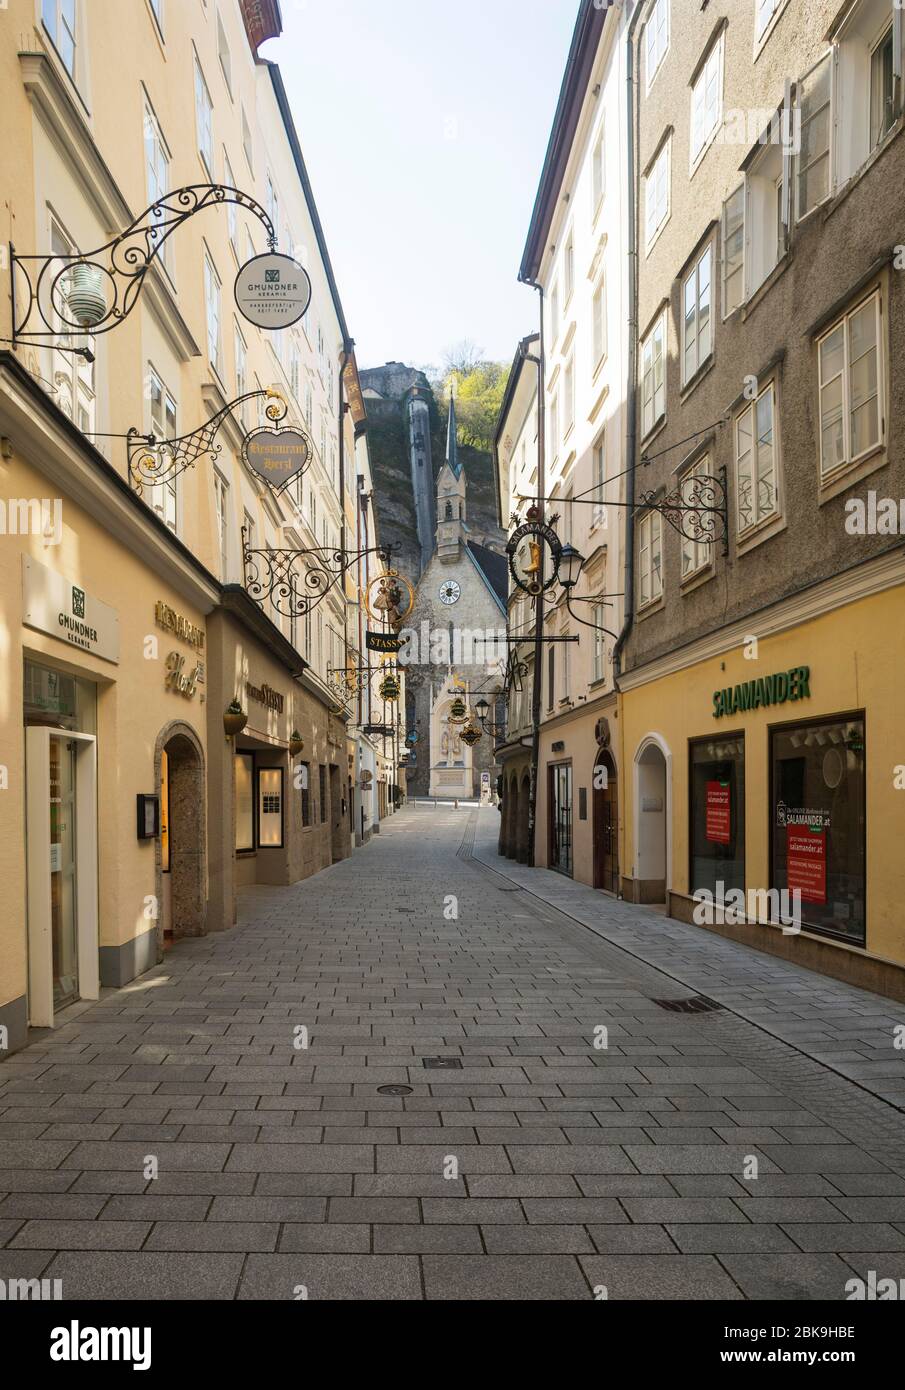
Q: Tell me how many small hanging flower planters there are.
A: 2